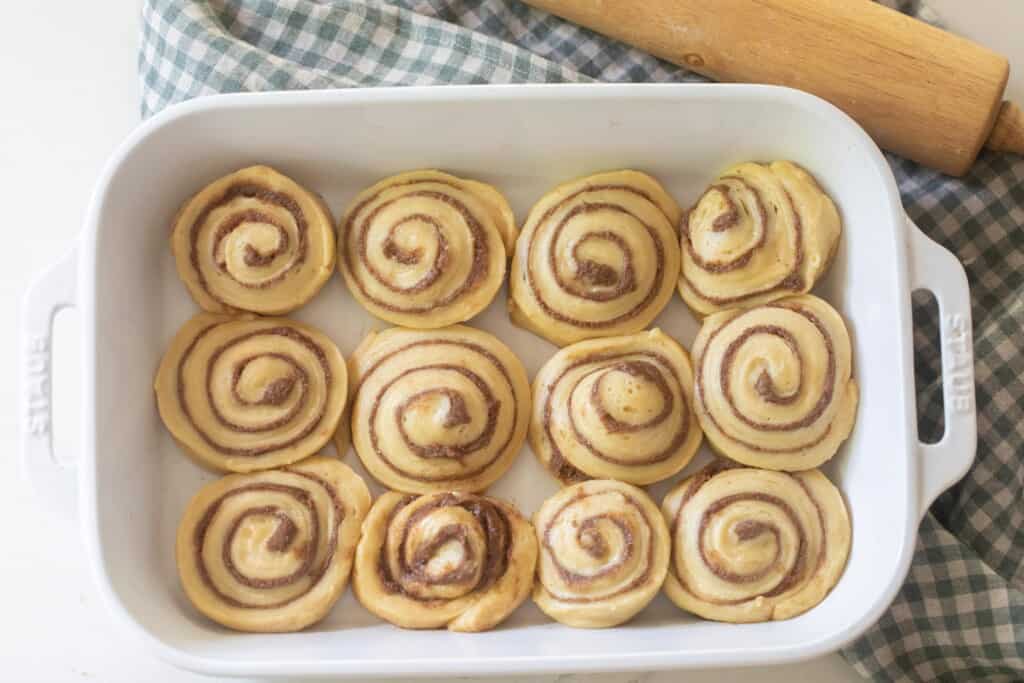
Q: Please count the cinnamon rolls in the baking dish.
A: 12